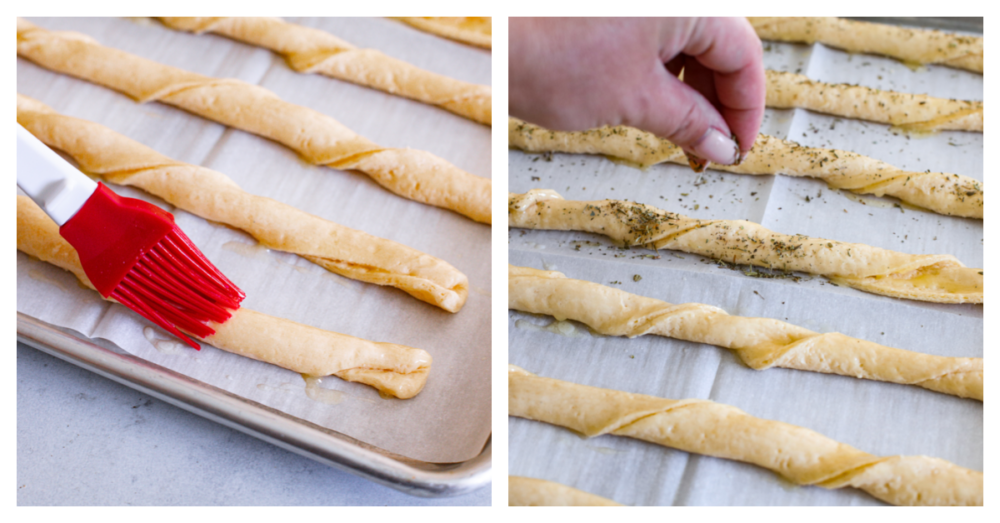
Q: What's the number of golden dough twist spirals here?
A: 12